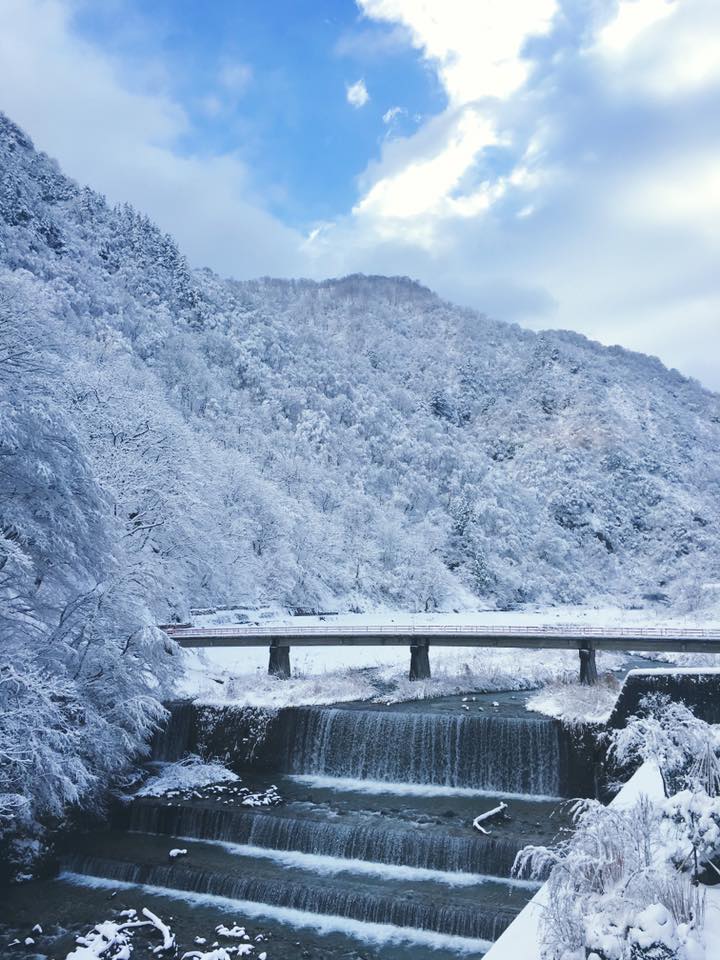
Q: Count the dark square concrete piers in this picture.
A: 3